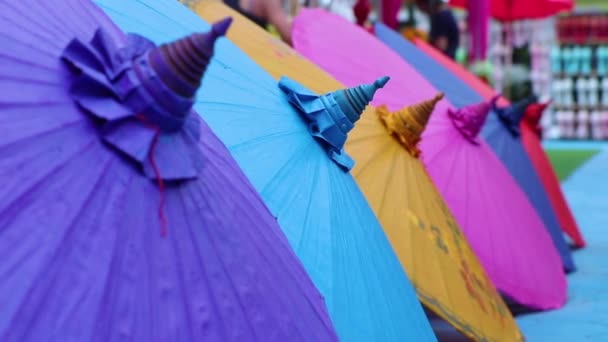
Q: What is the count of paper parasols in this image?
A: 6